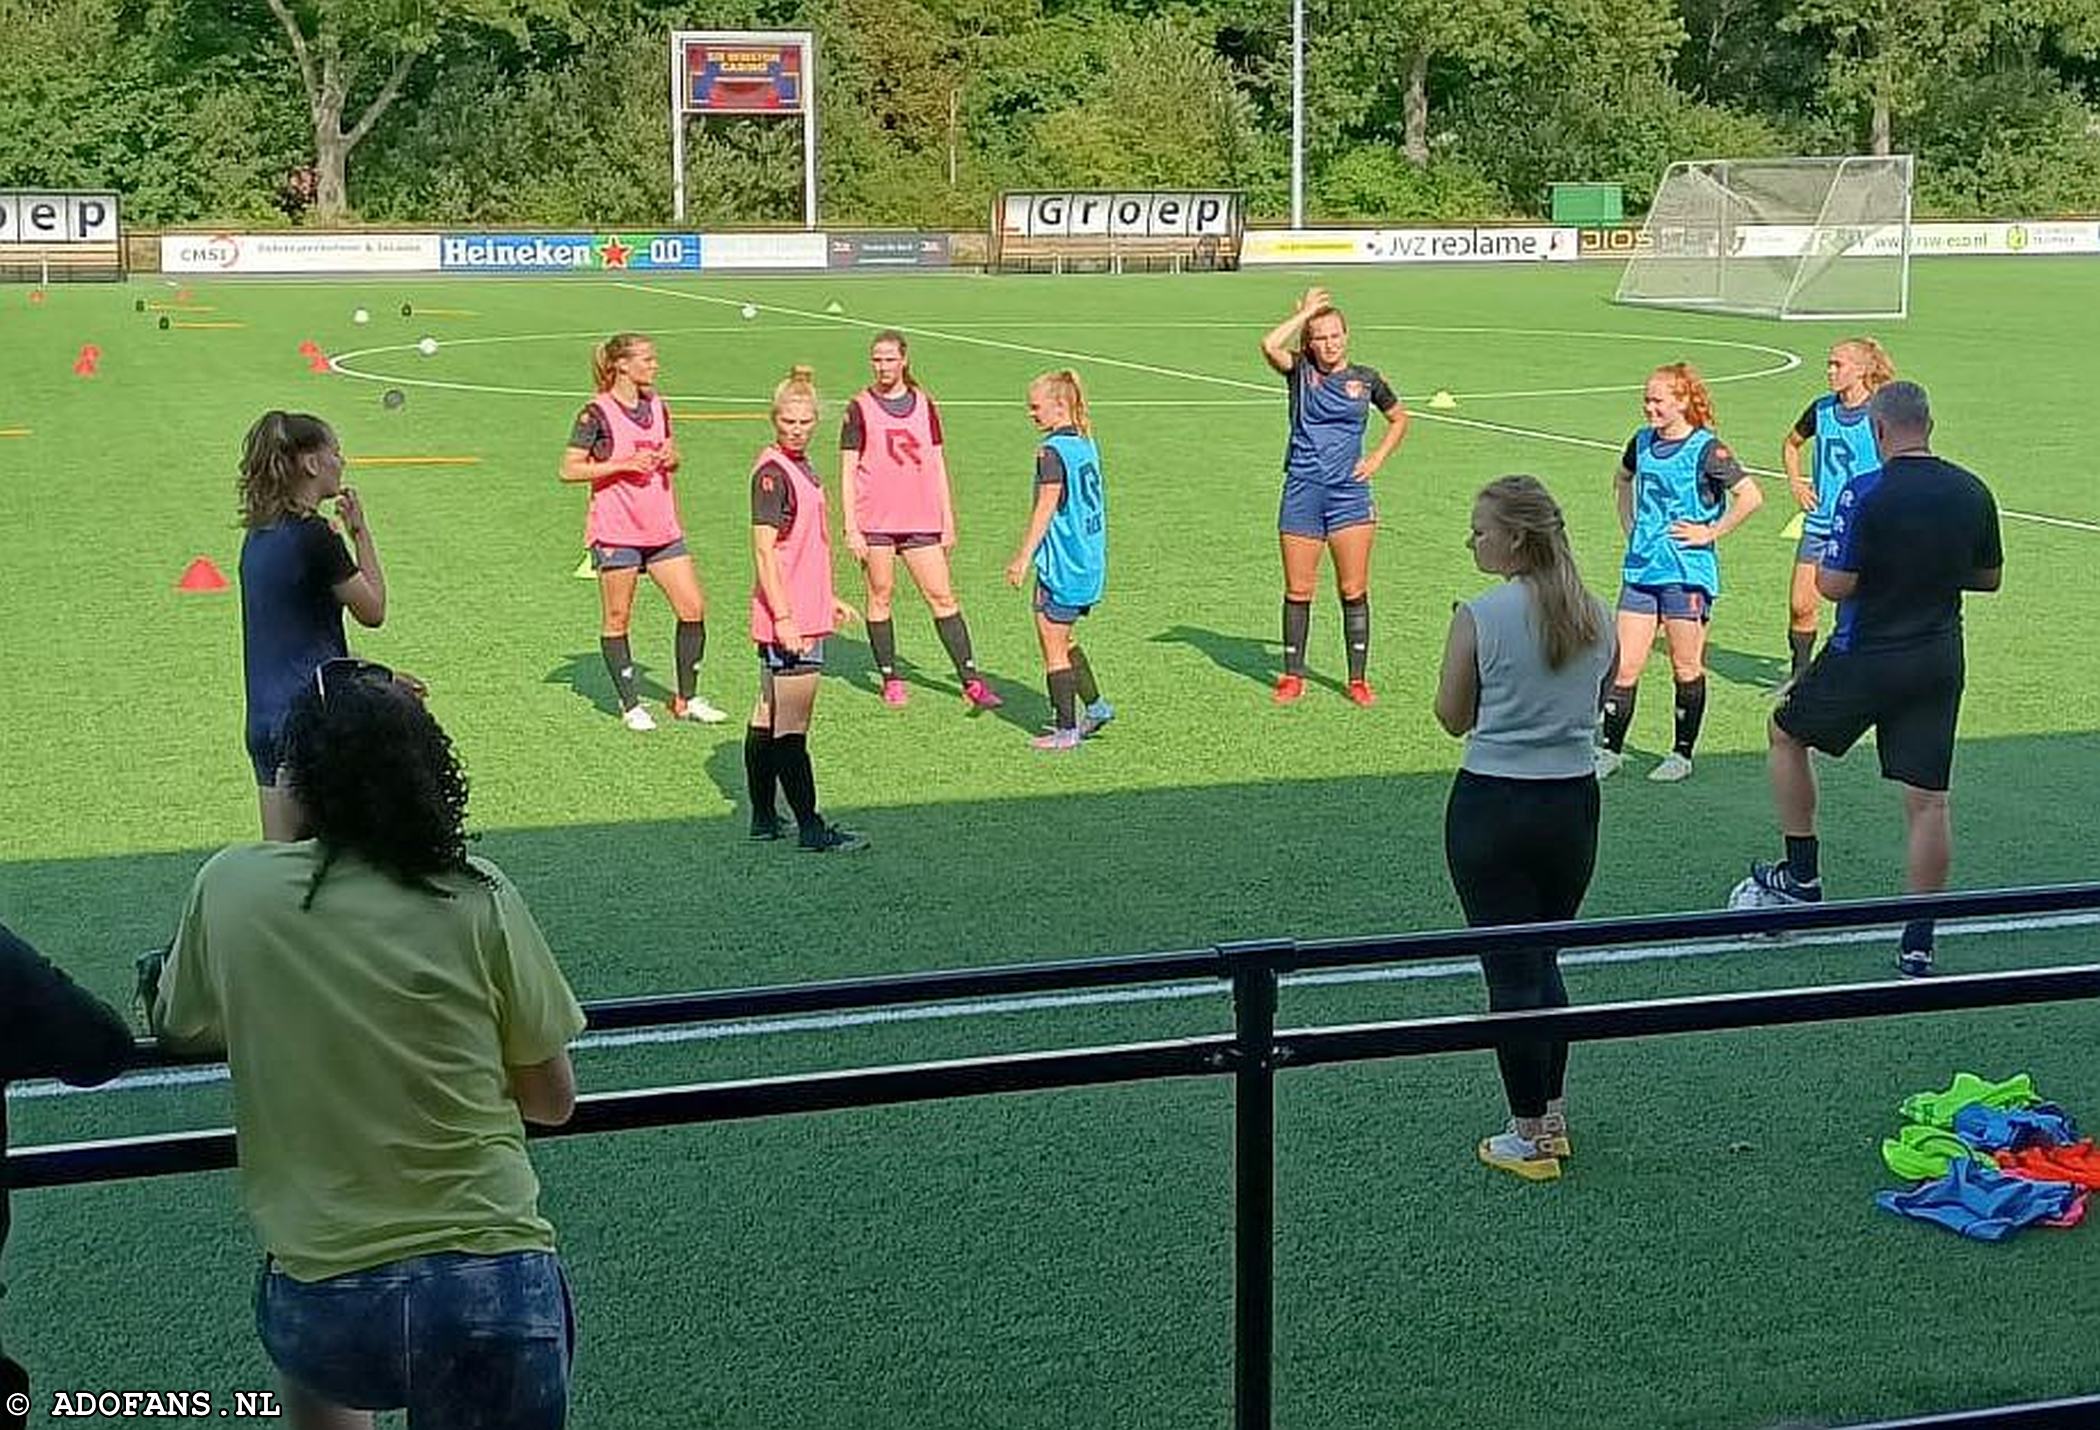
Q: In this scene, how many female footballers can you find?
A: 8